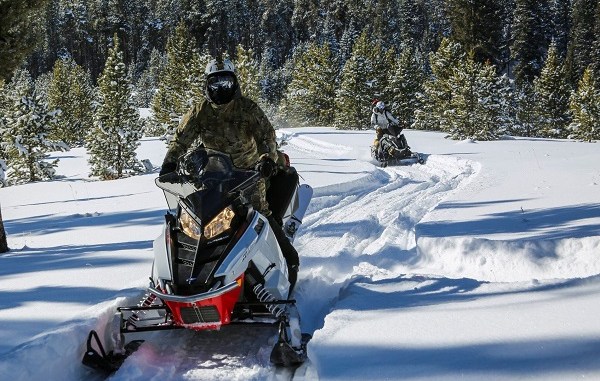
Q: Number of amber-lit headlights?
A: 2